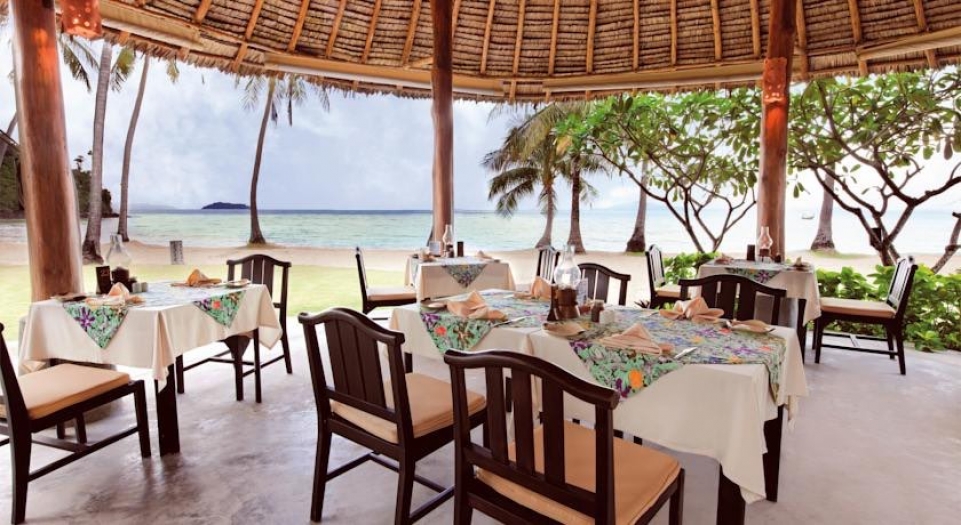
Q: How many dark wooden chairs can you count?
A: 10